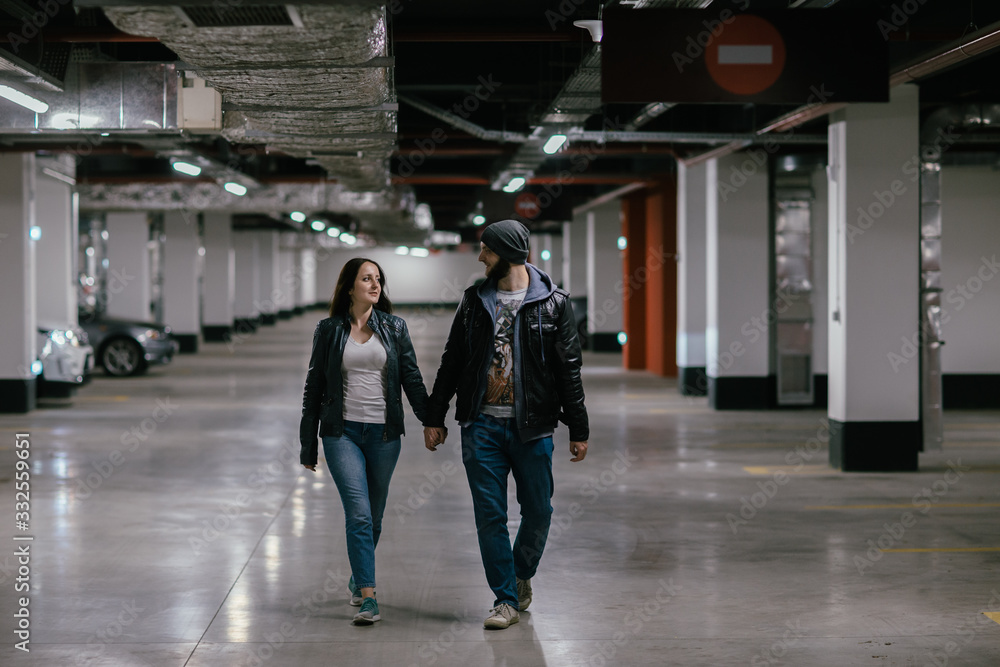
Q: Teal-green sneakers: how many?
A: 2